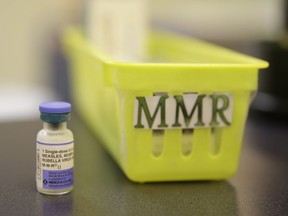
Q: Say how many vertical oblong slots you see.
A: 3